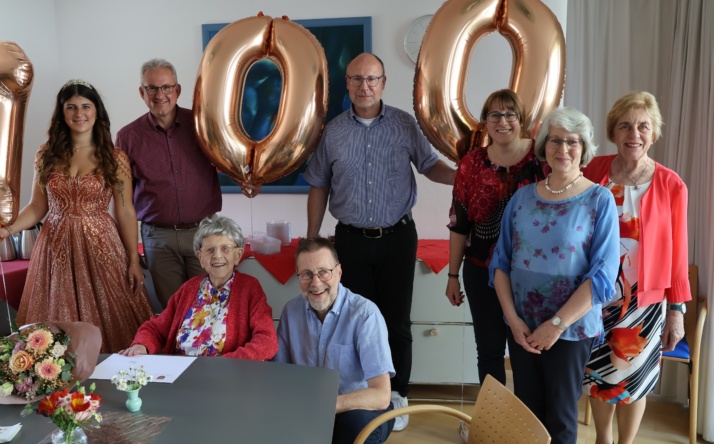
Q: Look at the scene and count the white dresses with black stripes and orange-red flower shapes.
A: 1